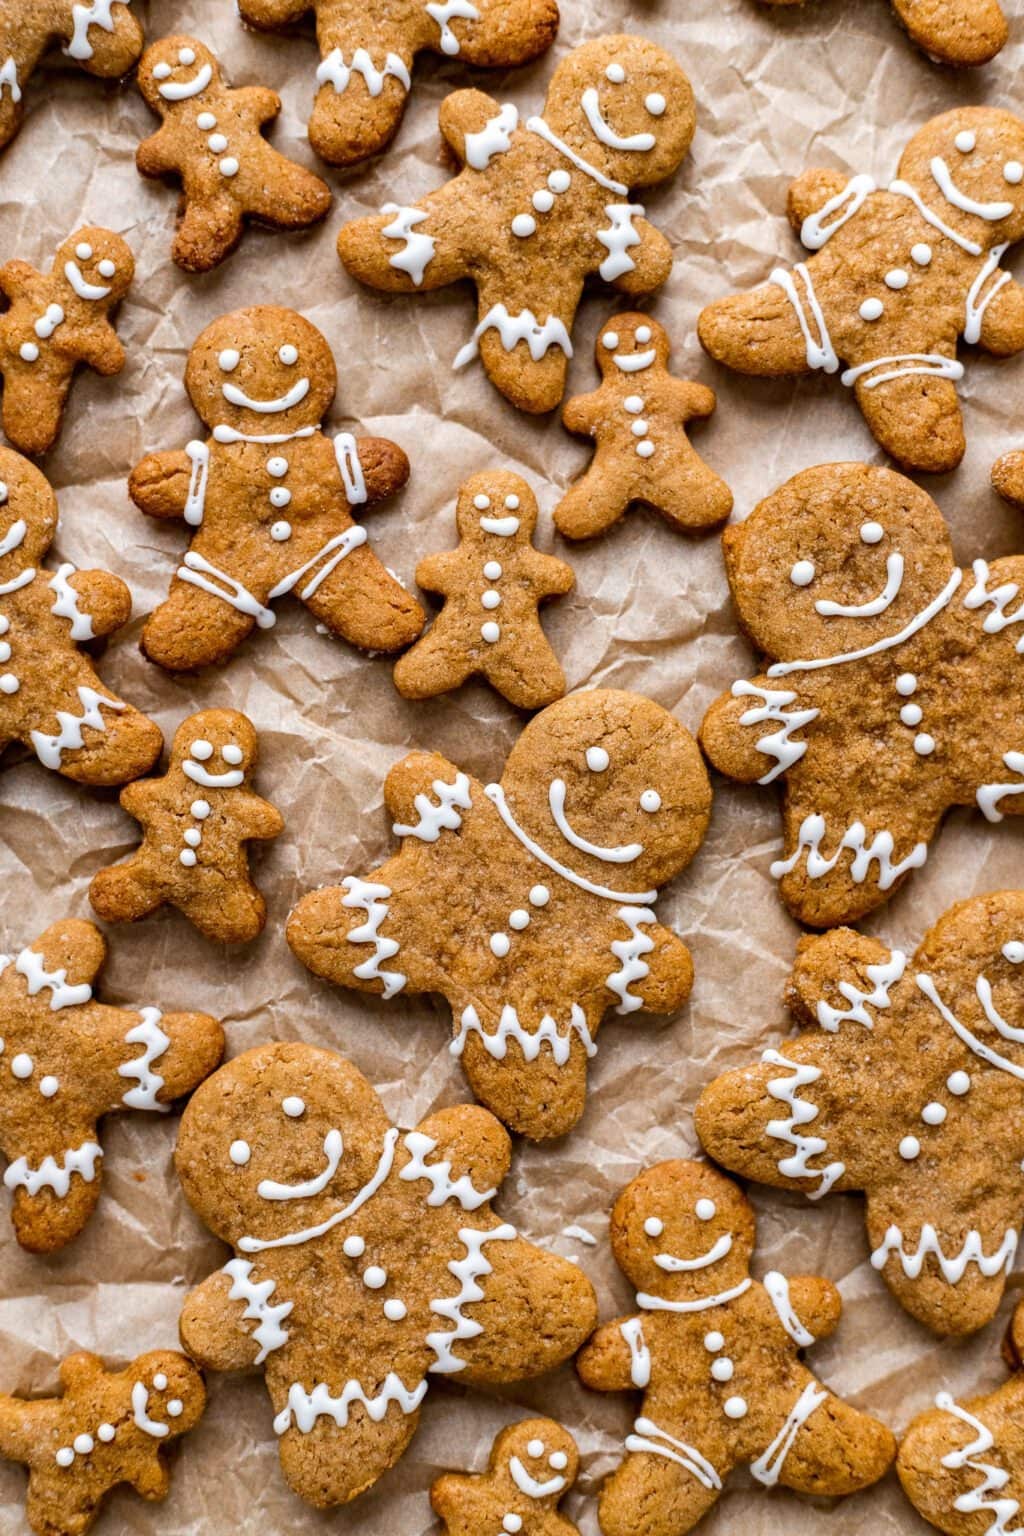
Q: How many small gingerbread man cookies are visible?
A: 7